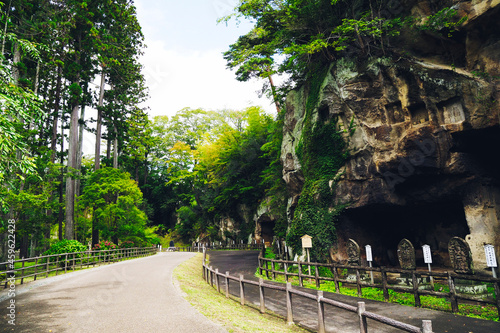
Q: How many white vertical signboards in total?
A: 3